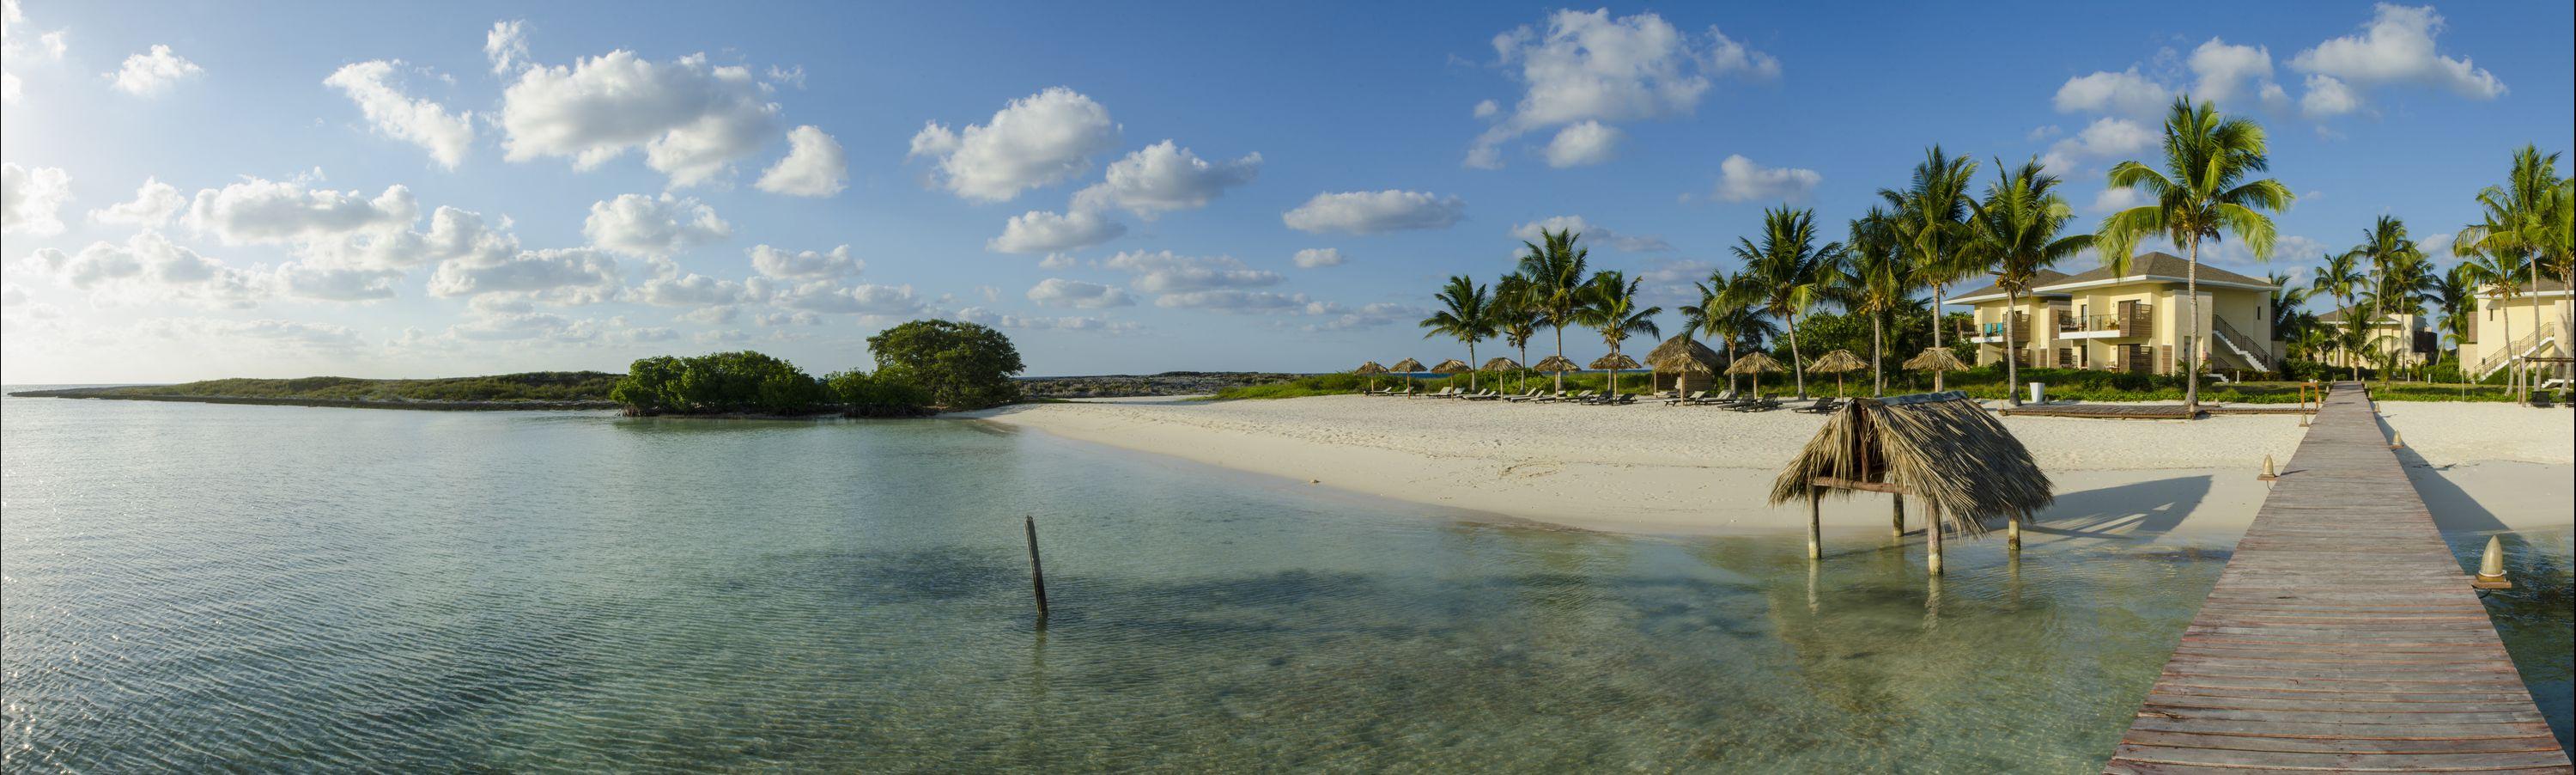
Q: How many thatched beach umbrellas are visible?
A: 10